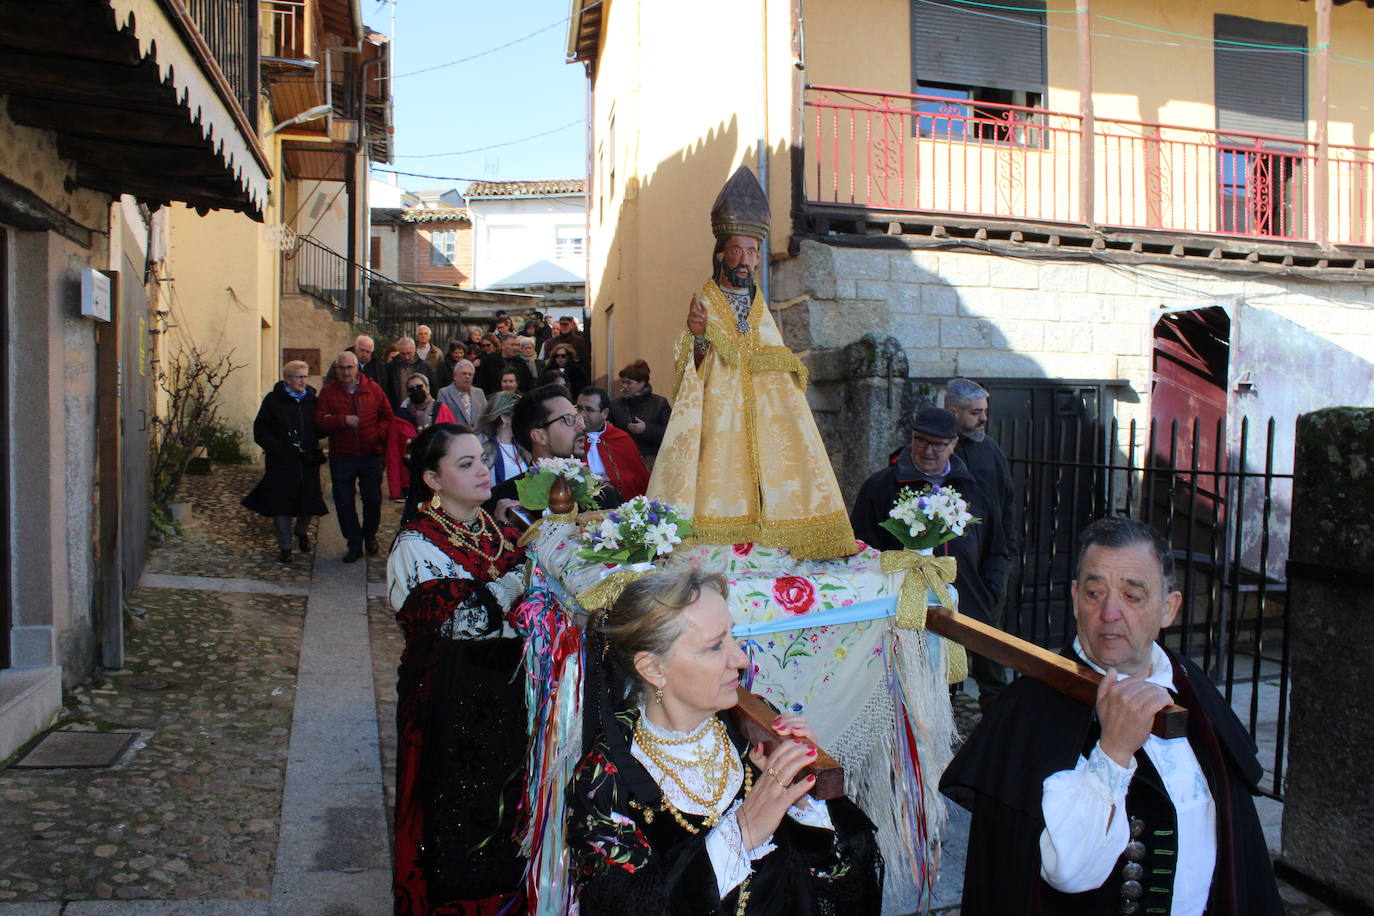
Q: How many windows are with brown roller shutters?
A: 2